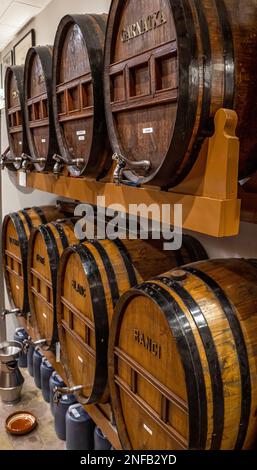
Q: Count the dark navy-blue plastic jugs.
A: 8